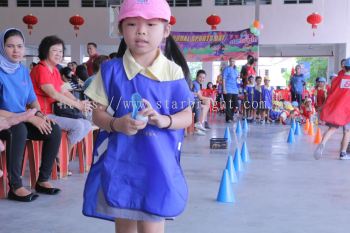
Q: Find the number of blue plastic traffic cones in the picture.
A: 10